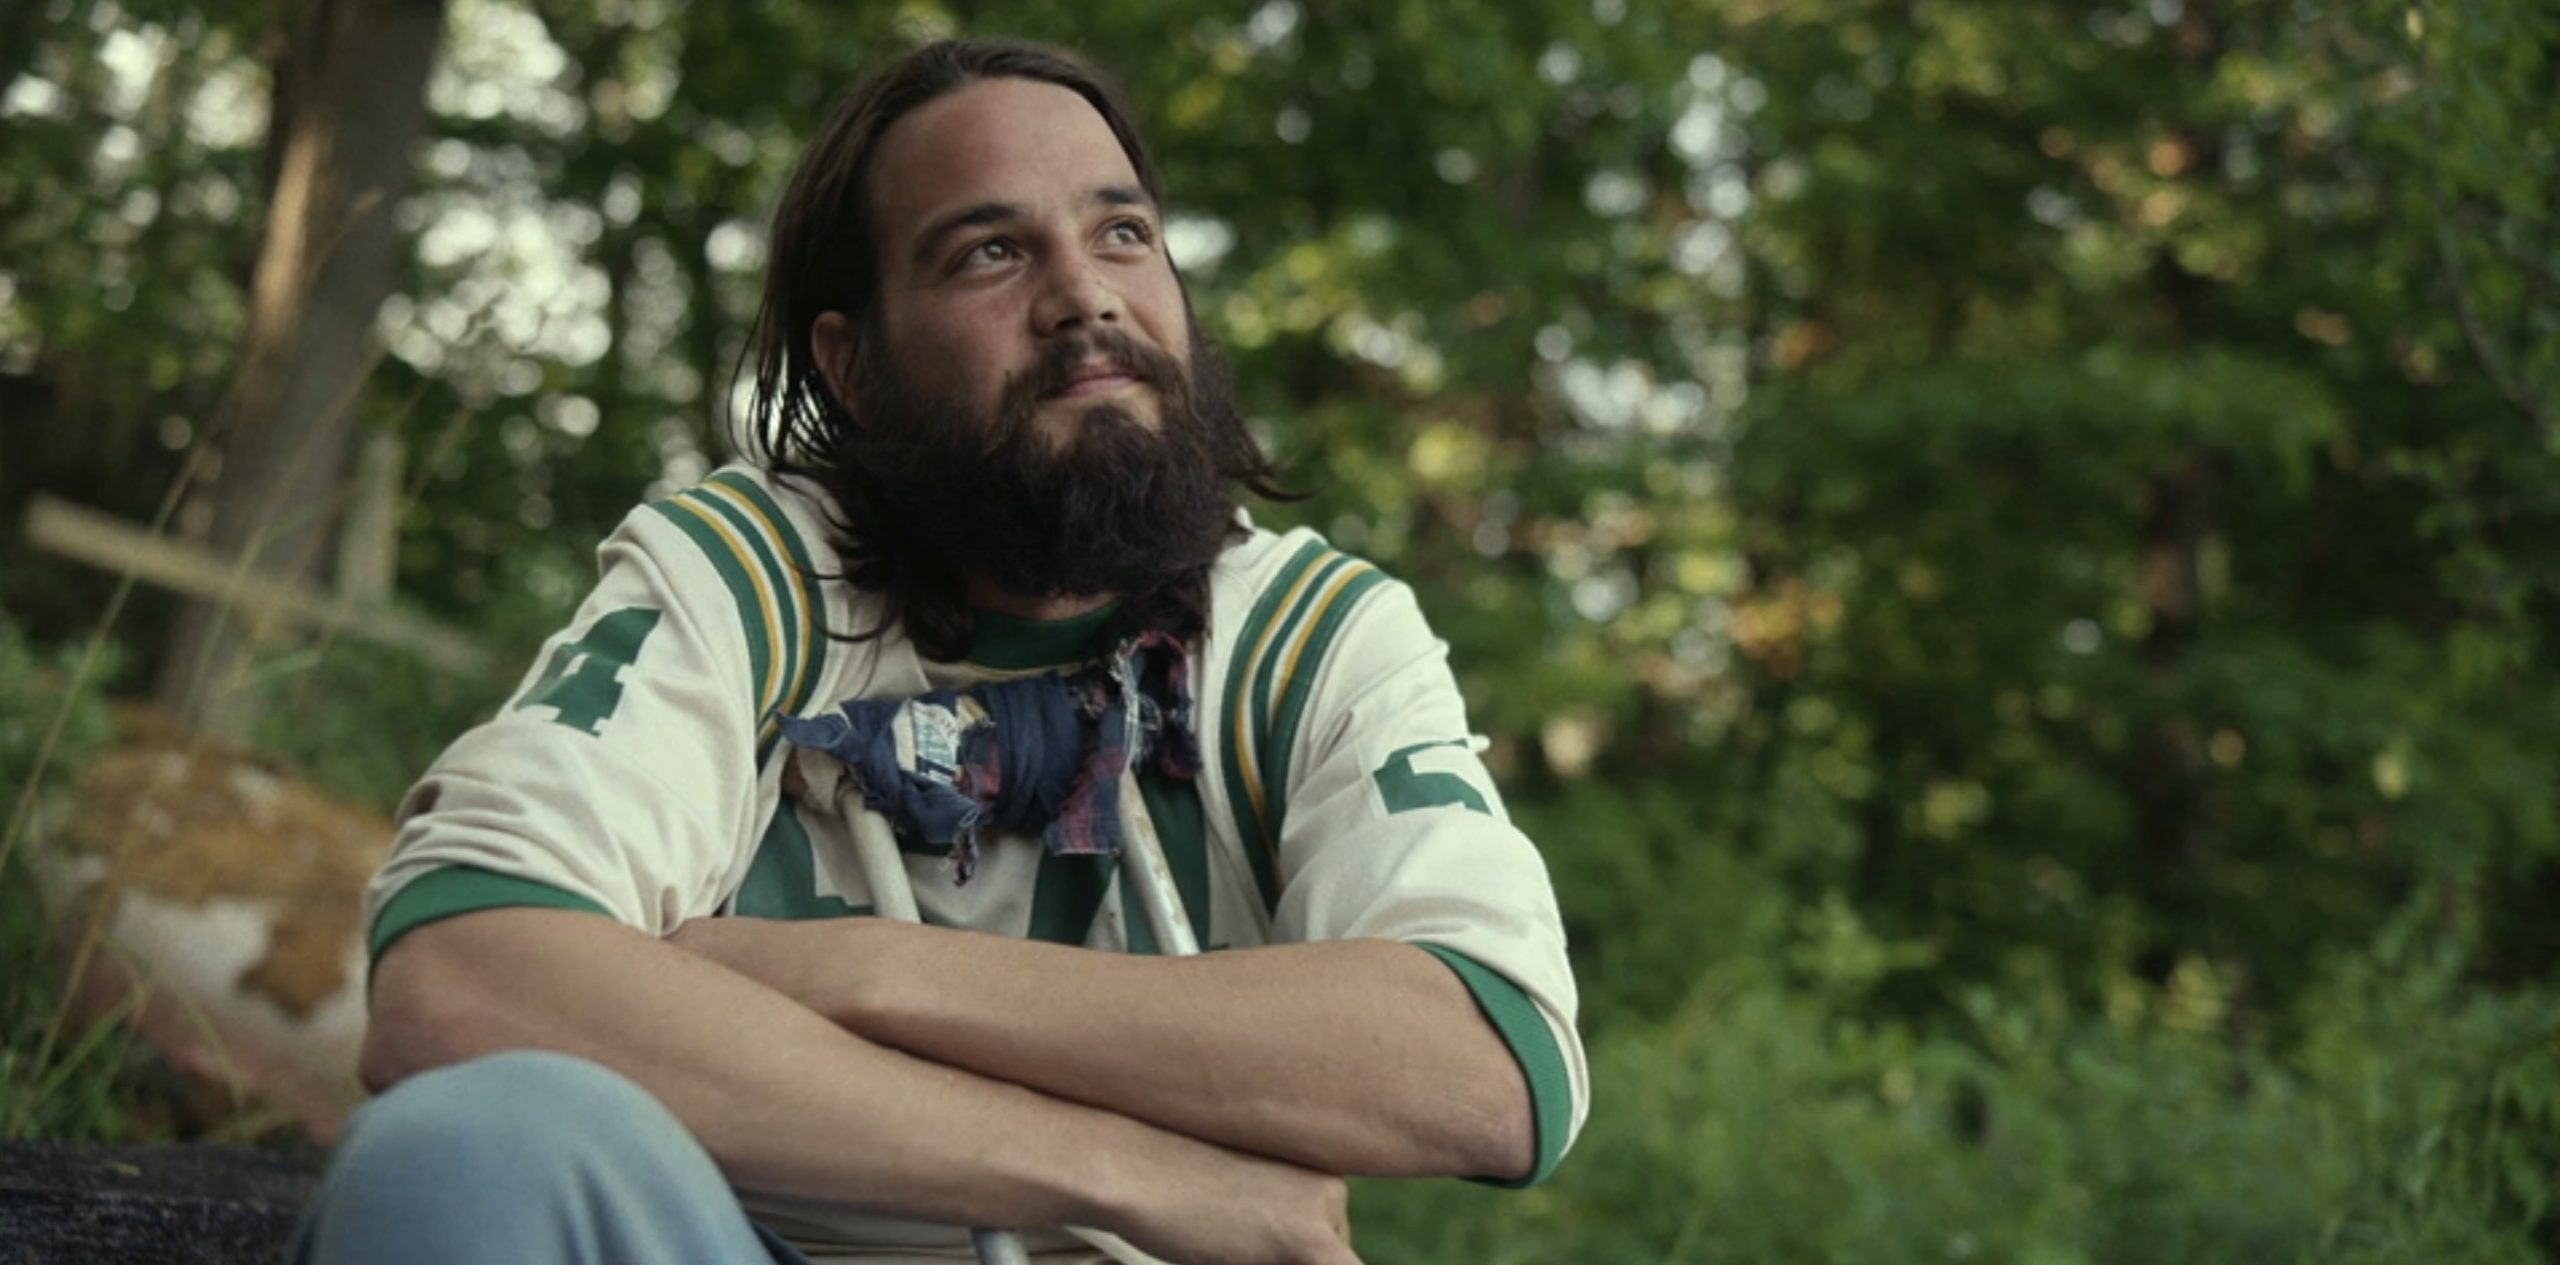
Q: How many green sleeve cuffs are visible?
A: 2